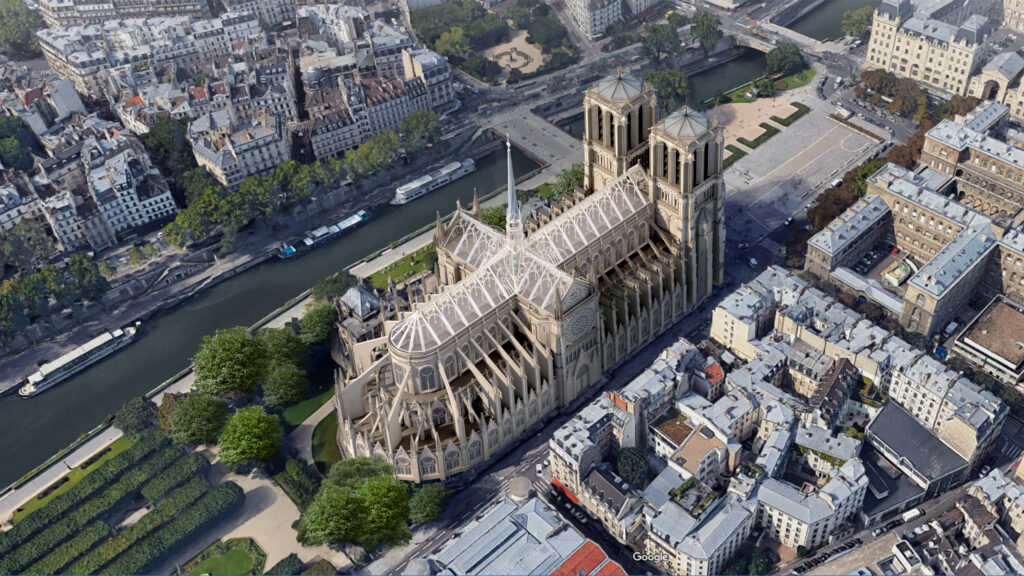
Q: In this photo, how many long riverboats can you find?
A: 3